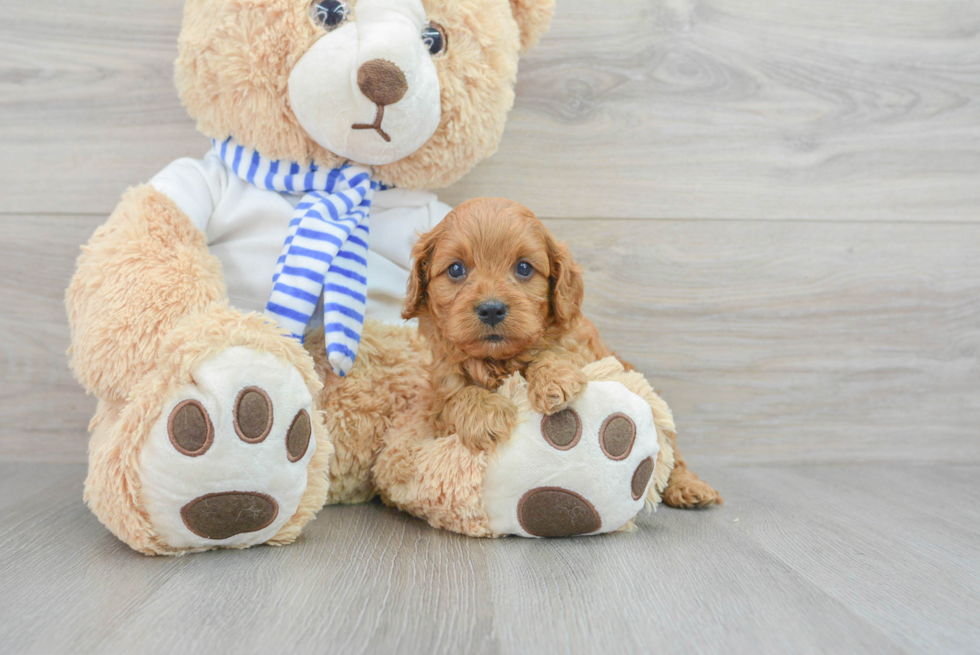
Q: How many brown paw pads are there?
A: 8